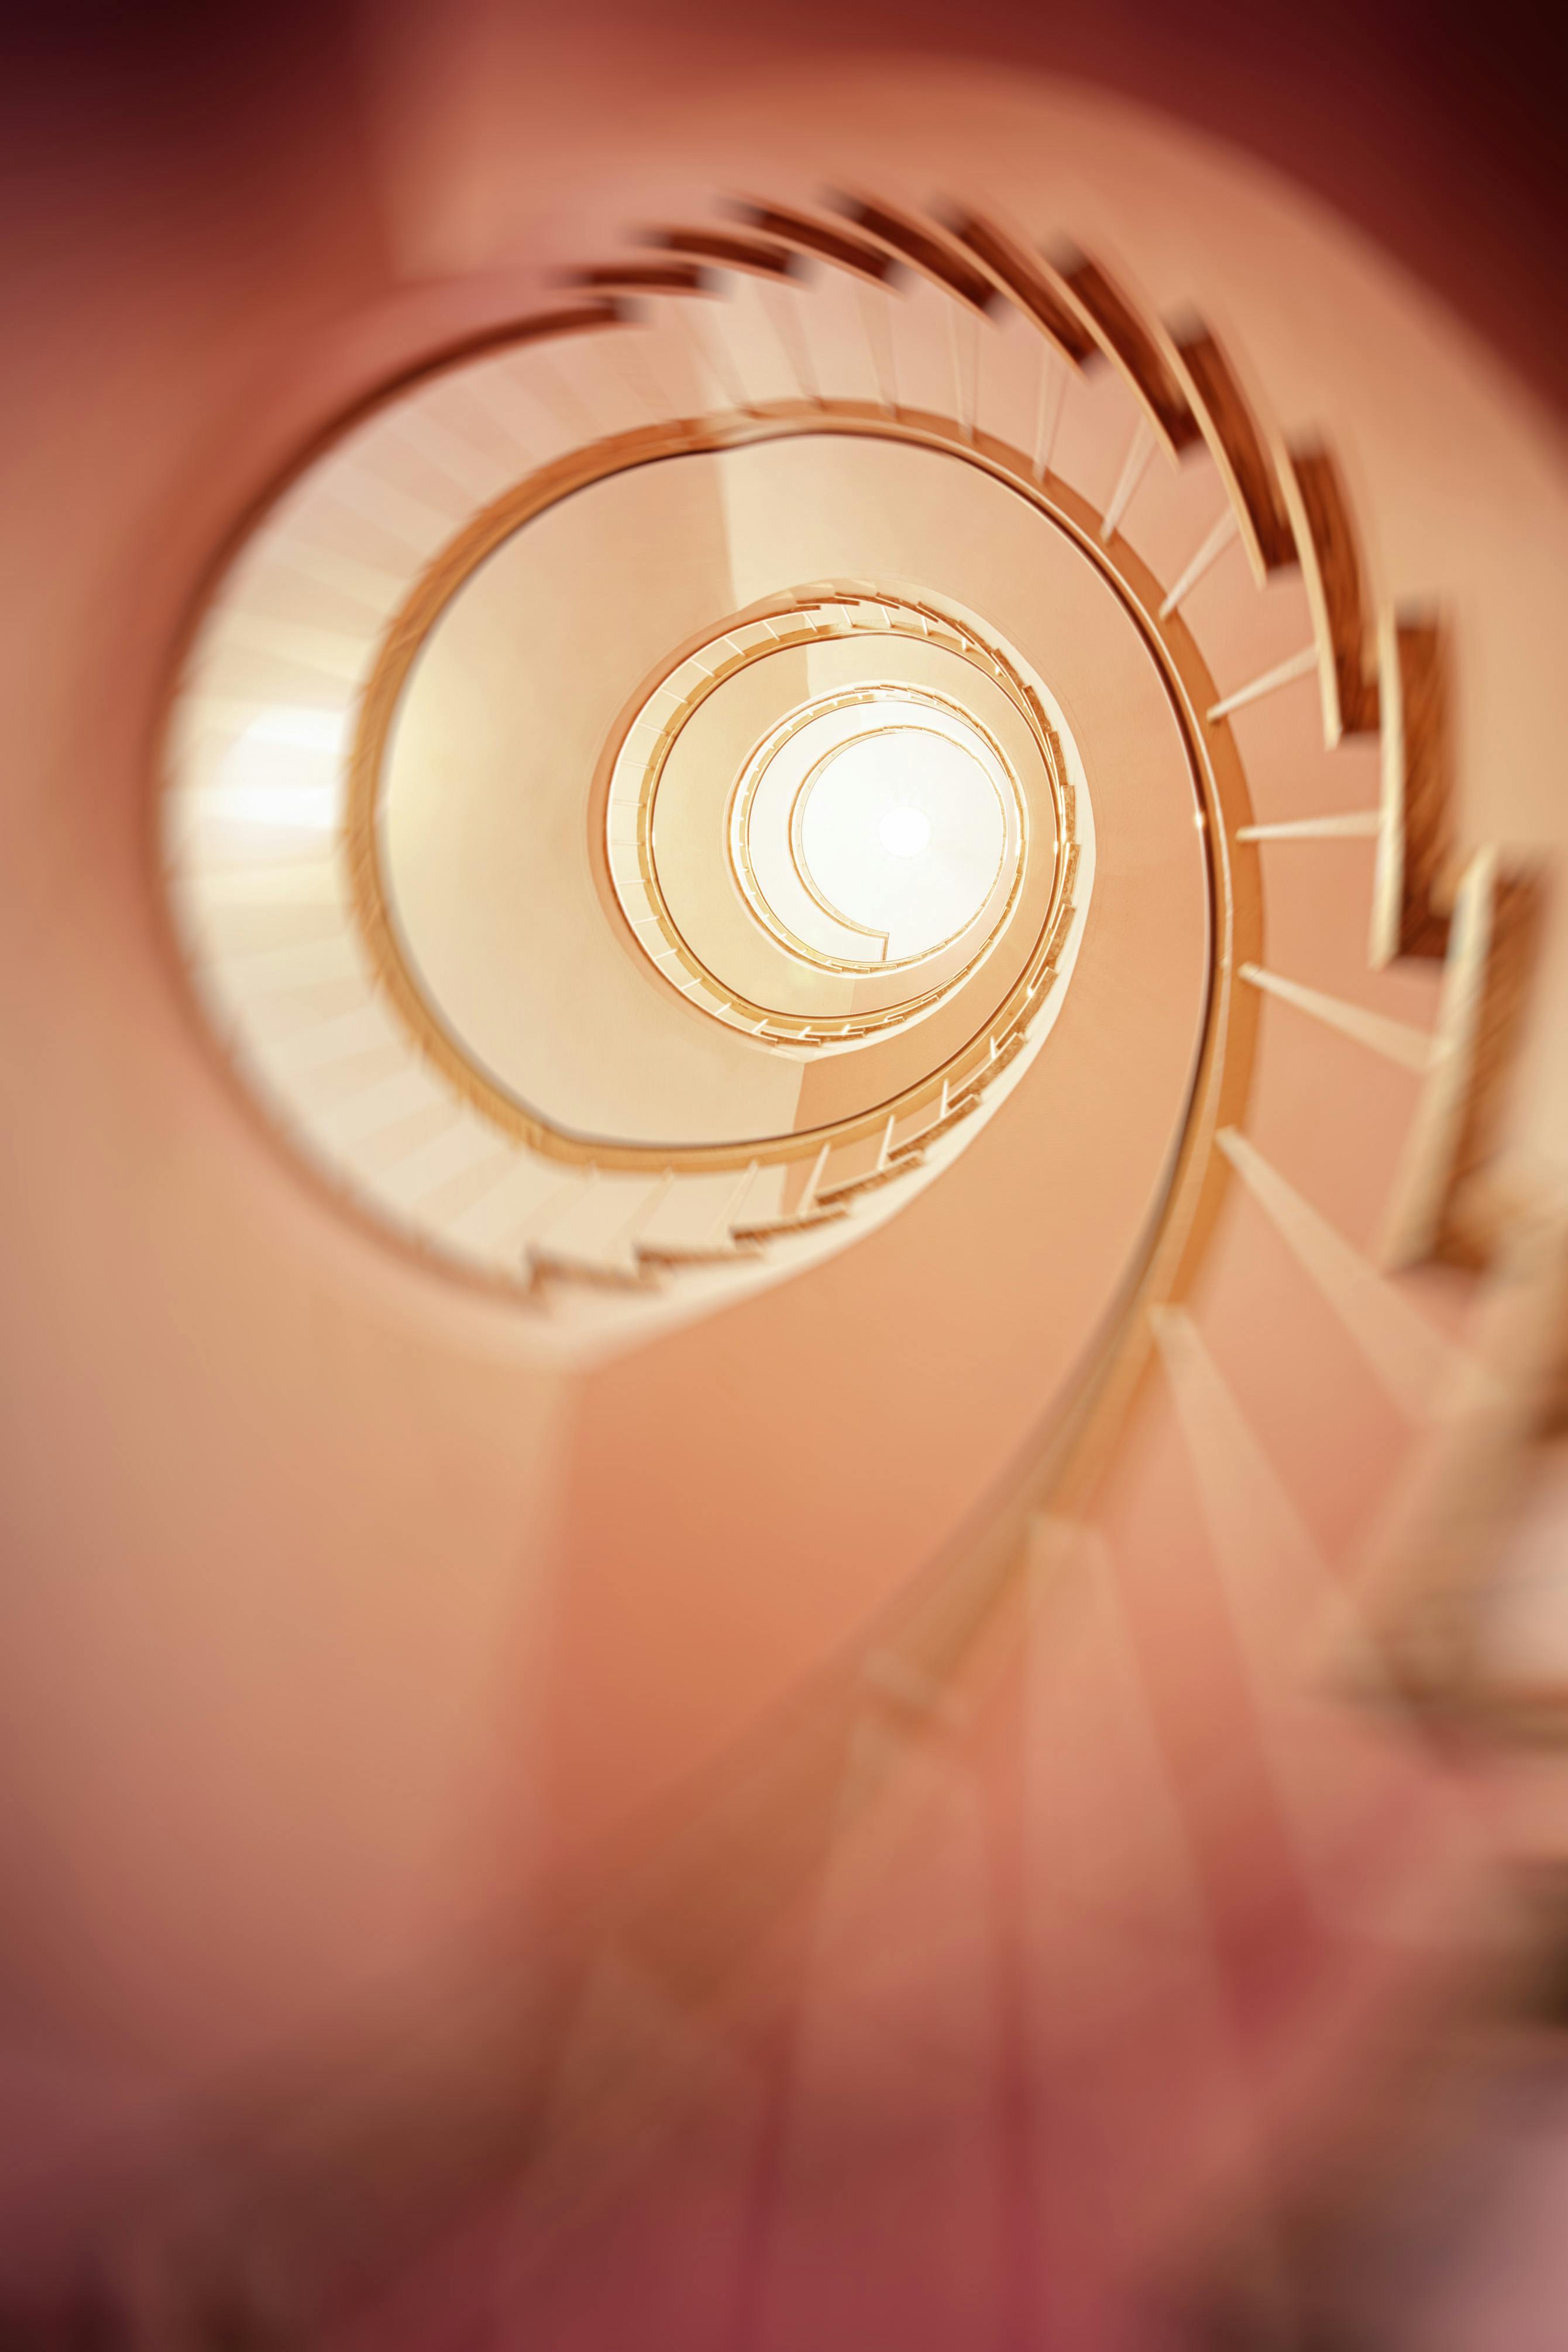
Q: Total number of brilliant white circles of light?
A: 1